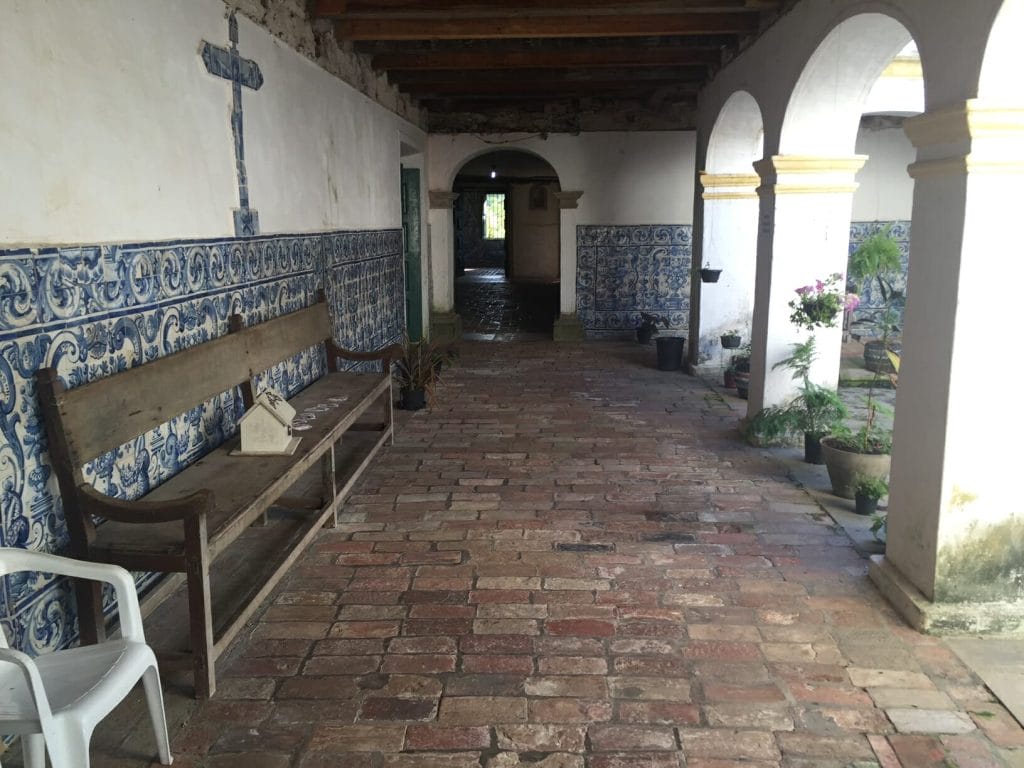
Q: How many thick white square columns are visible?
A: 3